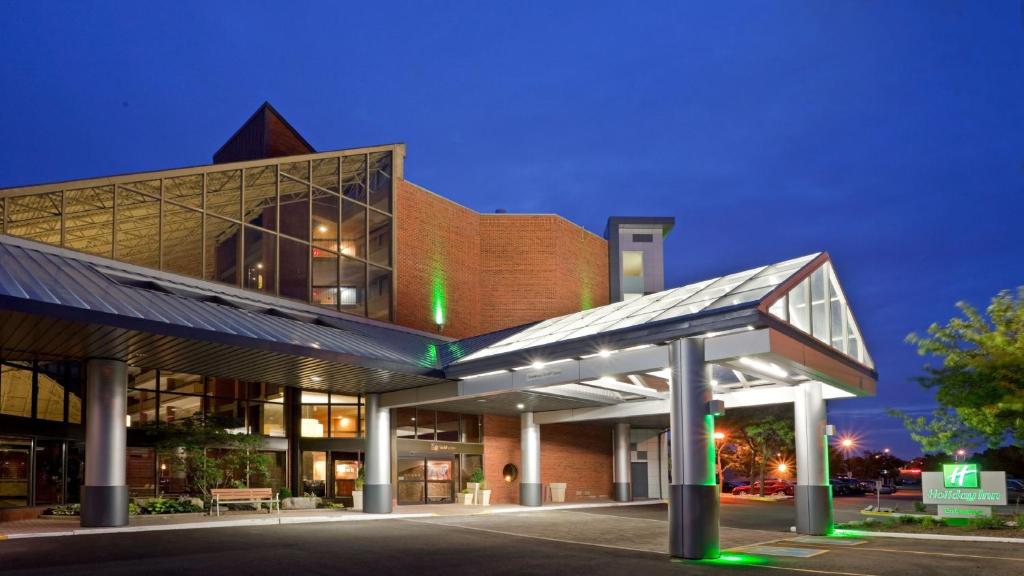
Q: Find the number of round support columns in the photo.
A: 6